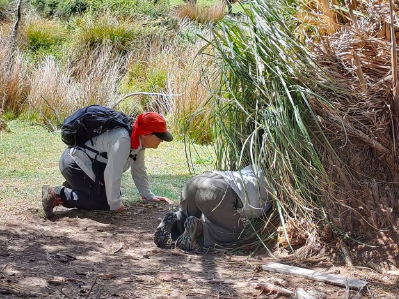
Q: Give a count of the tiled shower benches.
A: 0